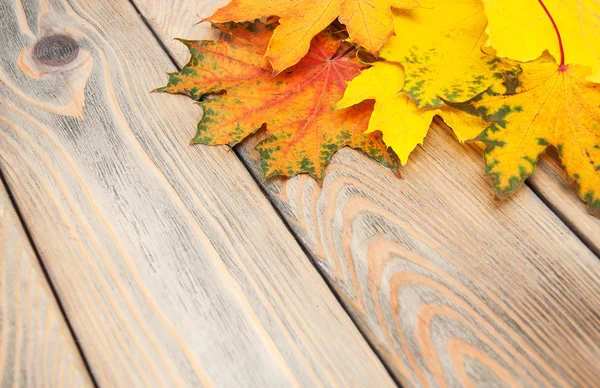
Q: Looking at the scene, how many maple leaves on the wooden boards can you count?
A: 6